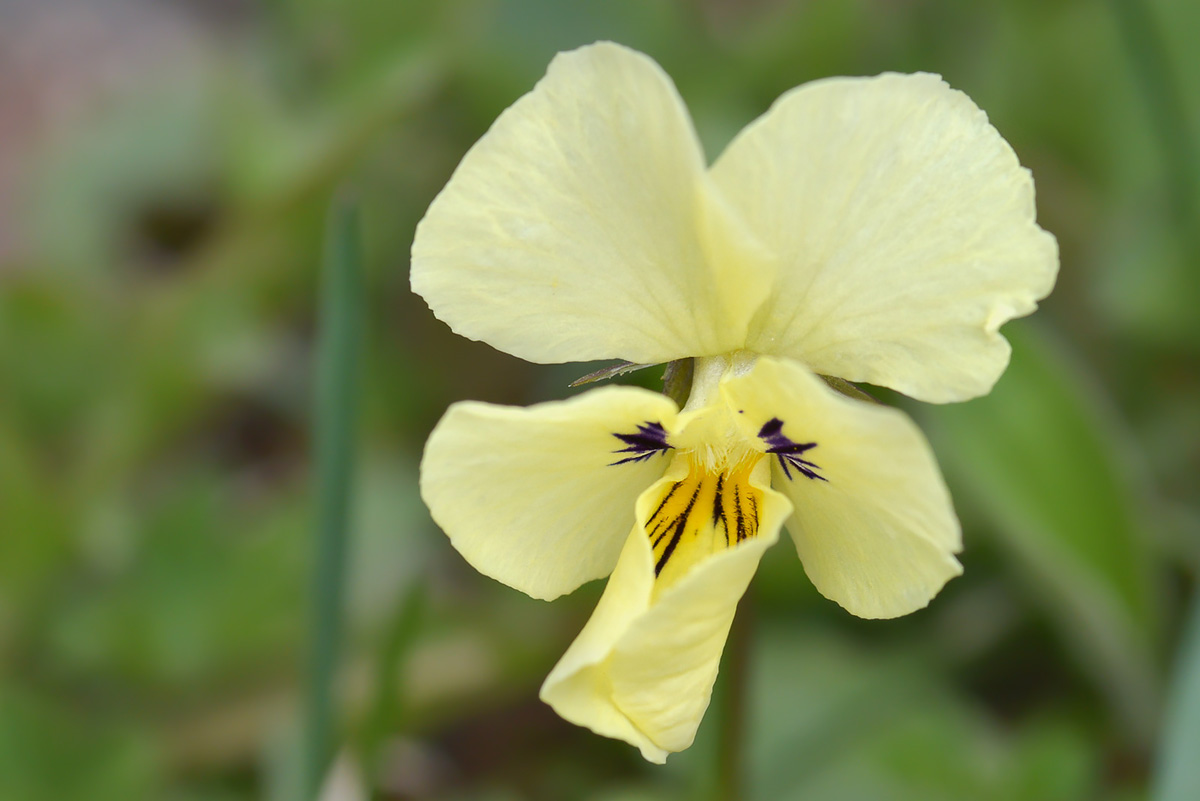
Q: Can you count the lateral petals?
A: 2